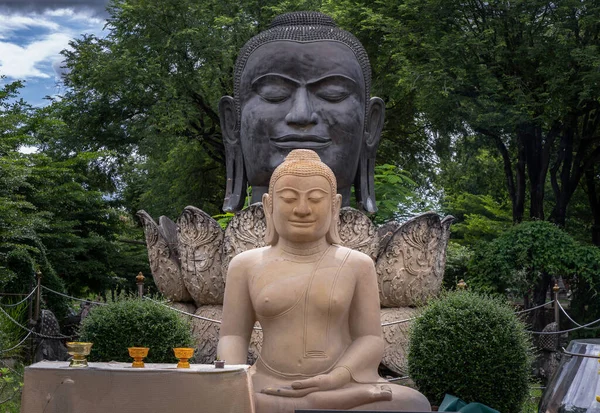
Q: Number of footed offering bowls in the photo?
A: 3